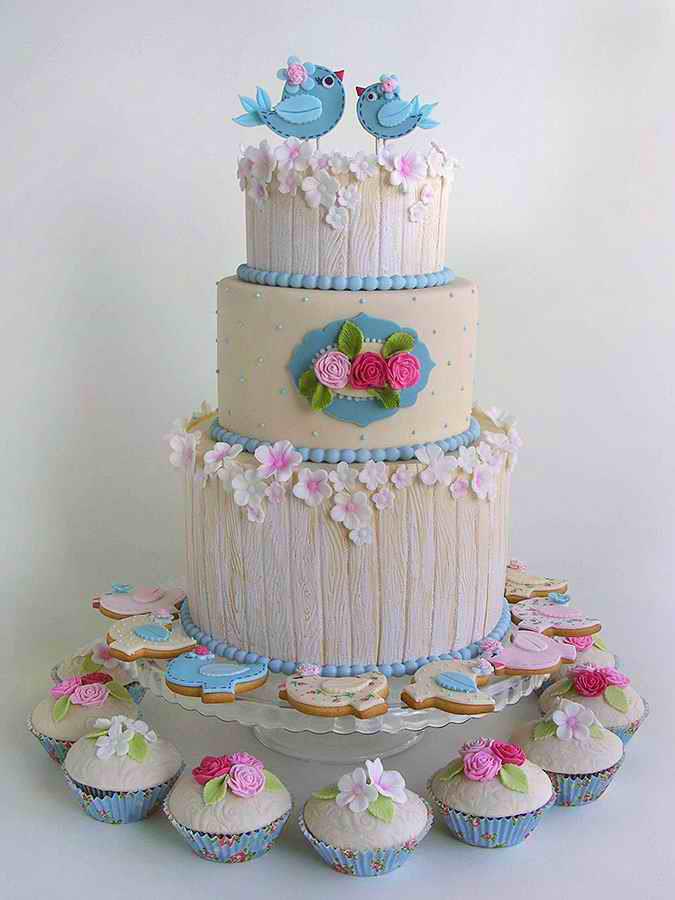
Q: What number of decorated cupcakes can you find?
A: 9